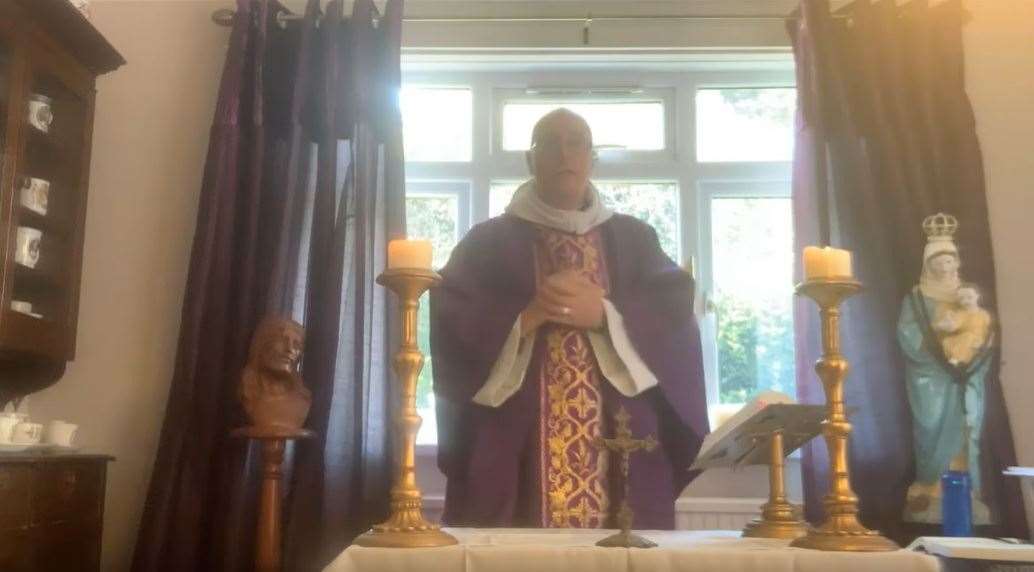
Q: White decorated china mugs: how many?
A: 3